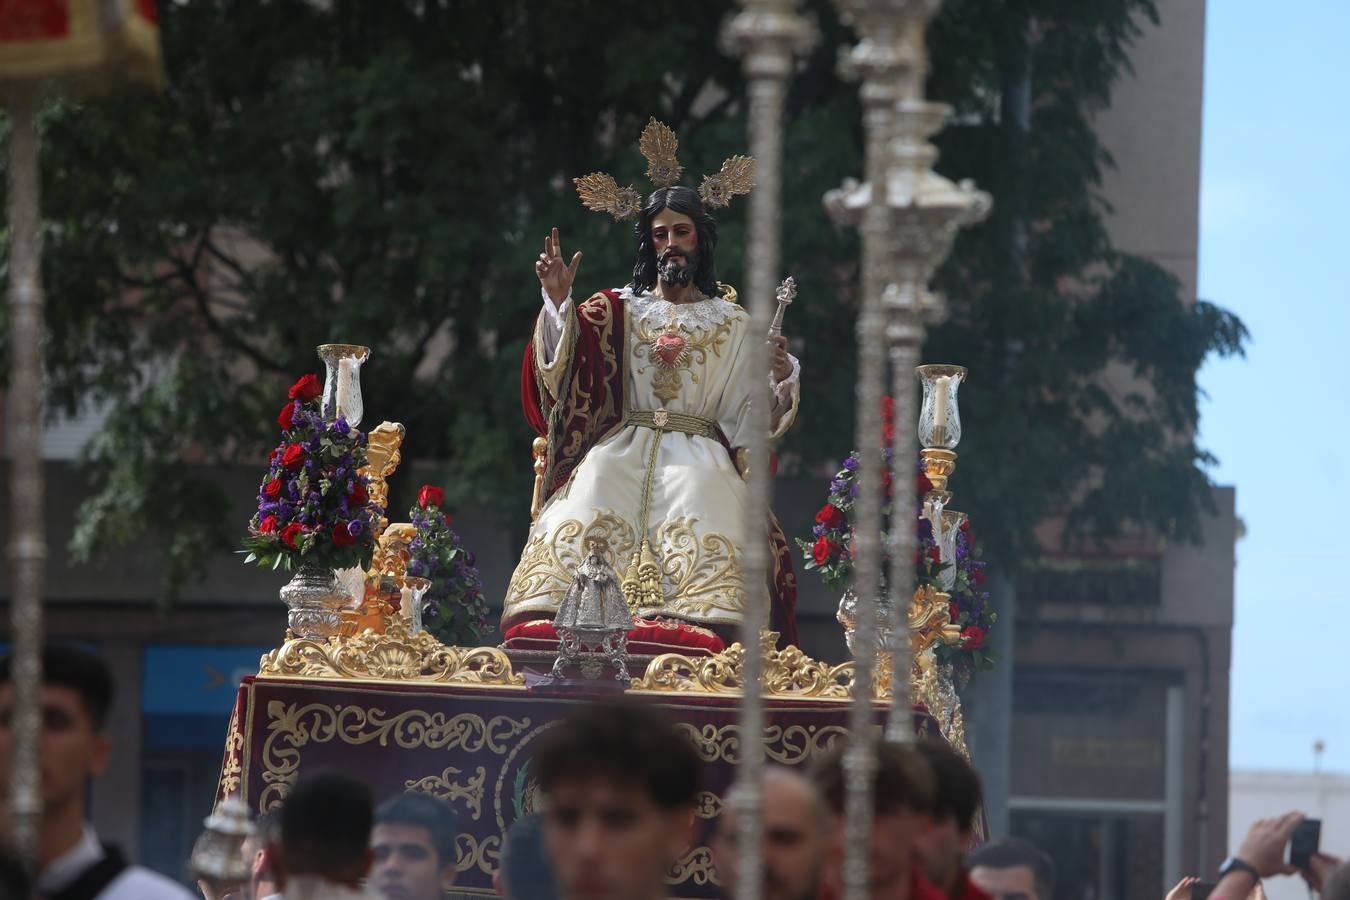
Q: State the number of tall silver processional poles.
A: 4